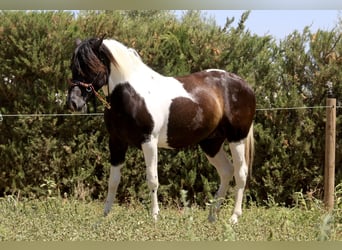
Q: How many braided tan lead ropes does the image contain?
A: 1